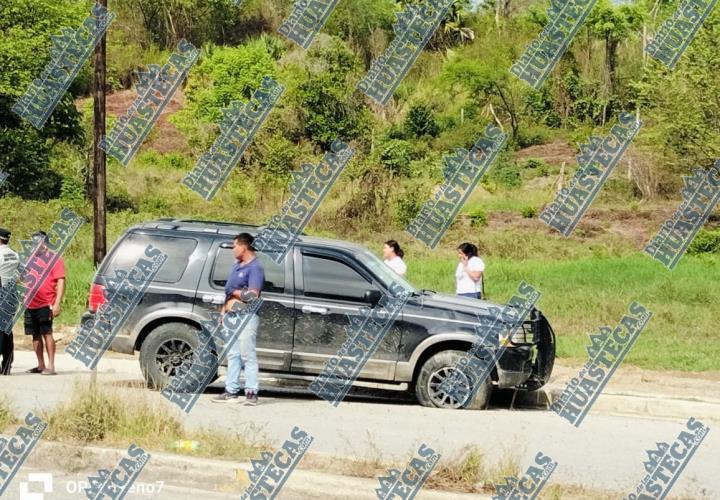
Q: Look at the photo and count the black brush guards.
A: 1